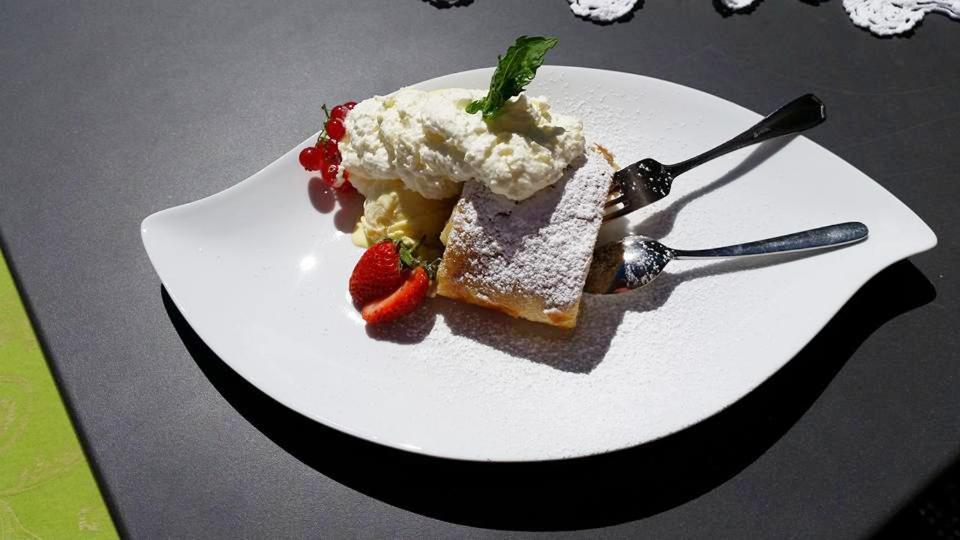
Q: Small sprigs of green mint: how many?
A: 1